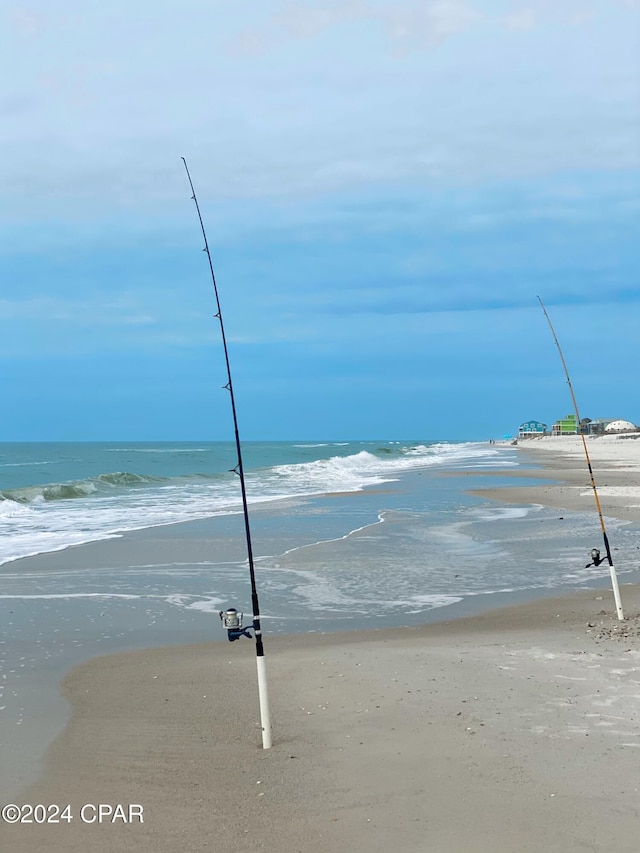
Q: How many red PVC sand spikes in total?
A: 0